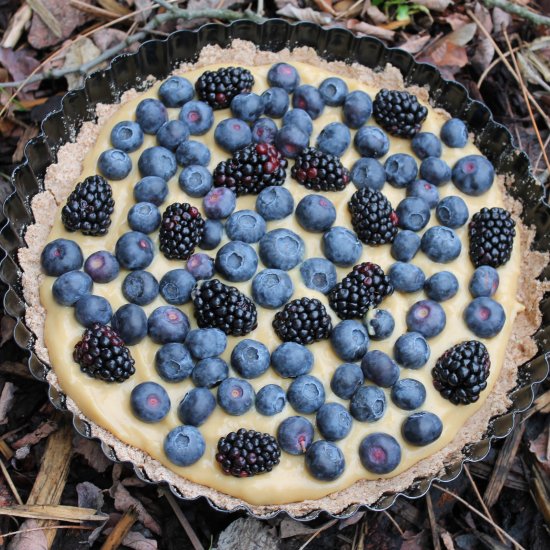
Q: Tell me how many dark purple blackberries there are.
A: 14